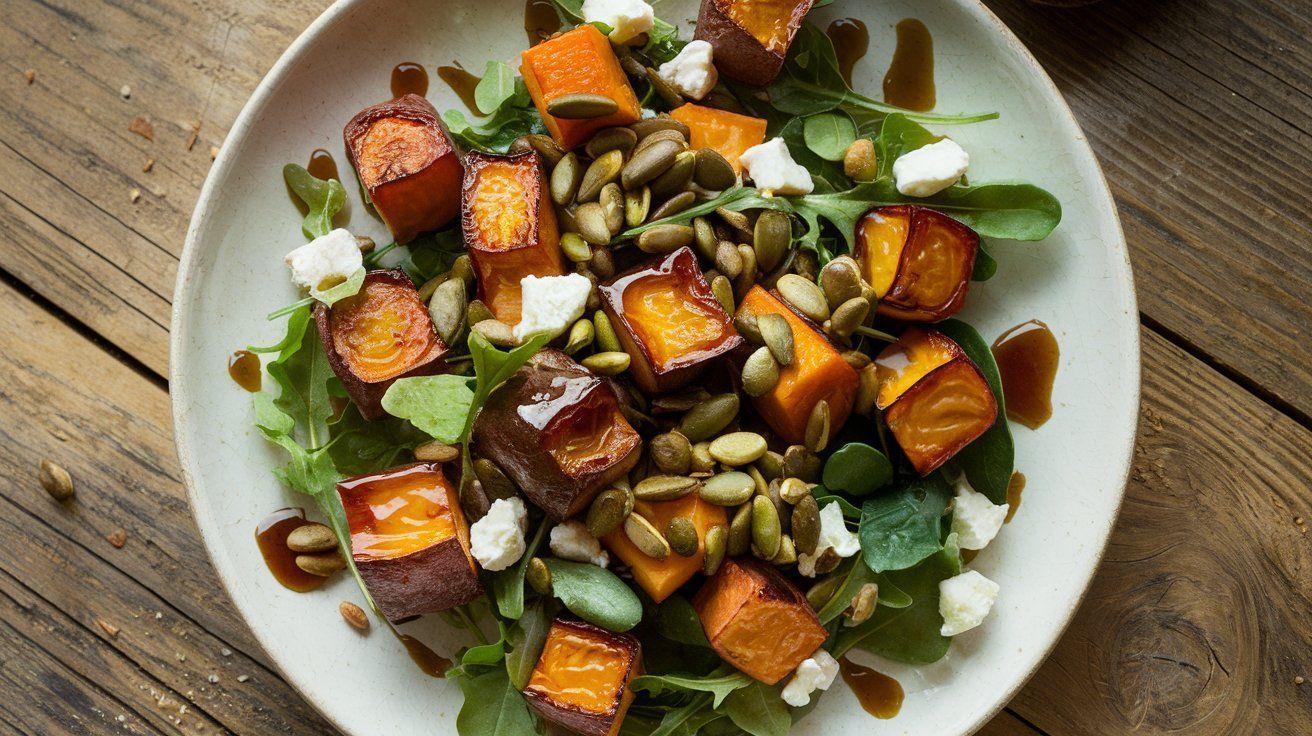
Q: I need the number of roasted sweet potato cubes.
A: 15